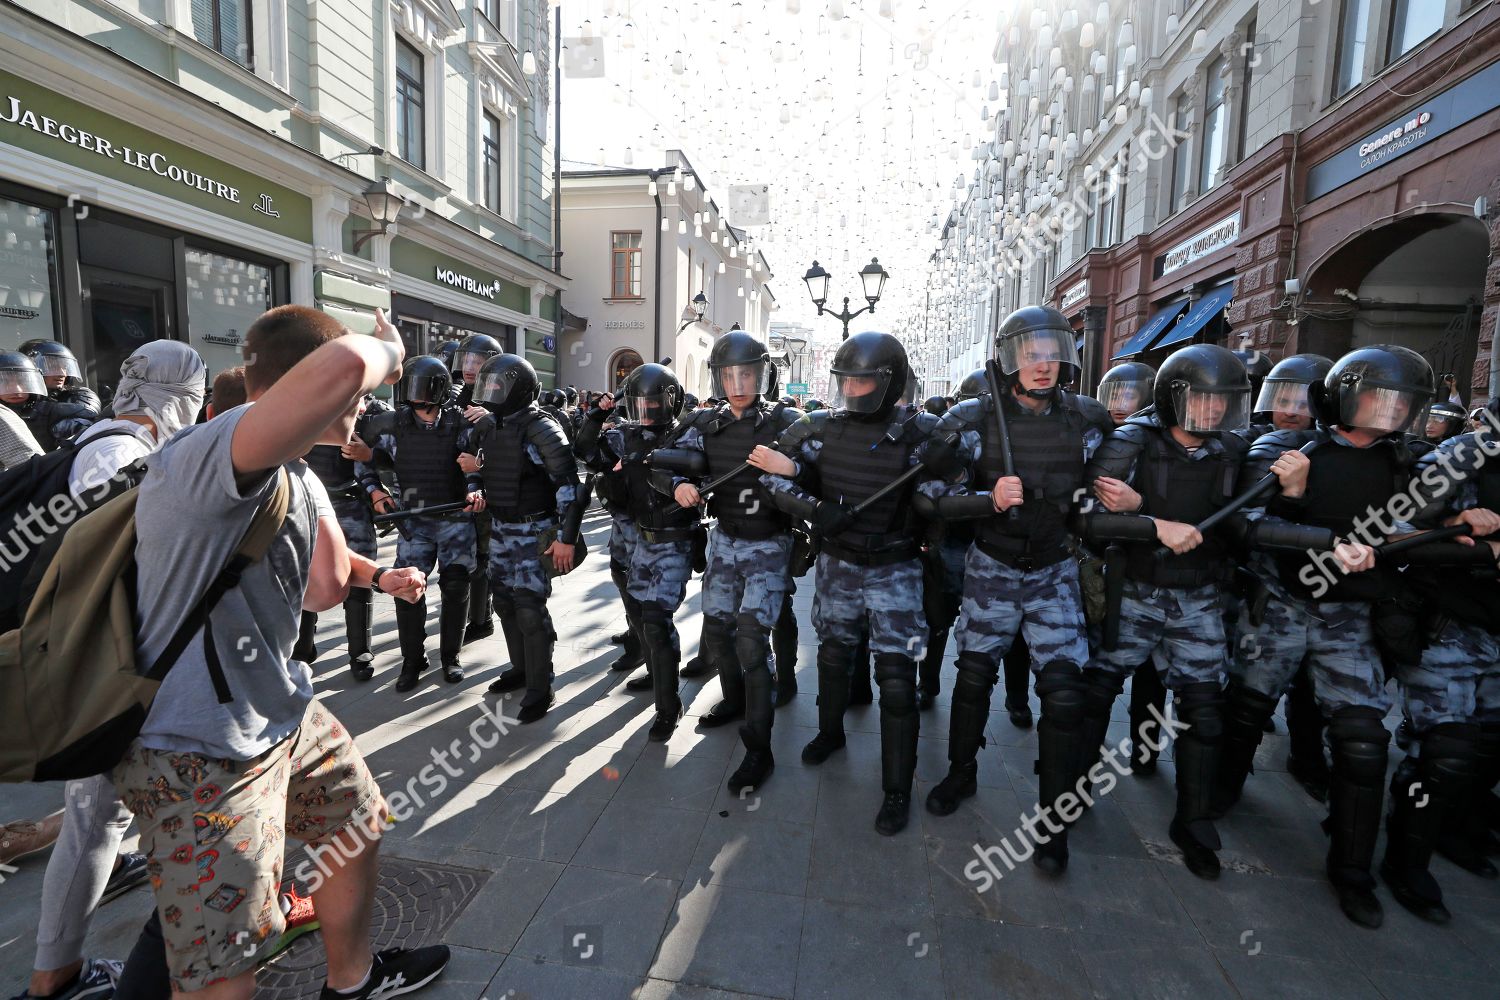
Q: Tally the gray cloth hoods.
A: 1